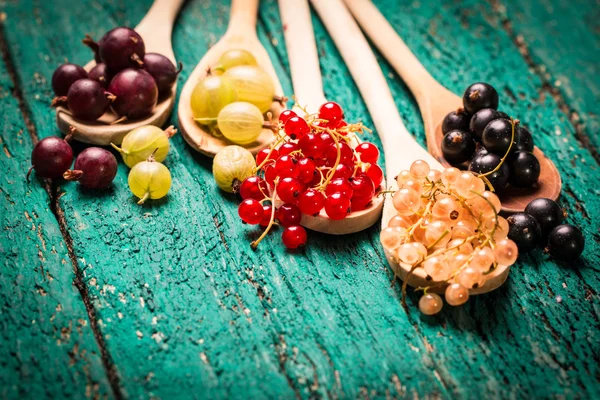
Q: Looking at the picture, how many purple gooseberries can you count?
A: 8